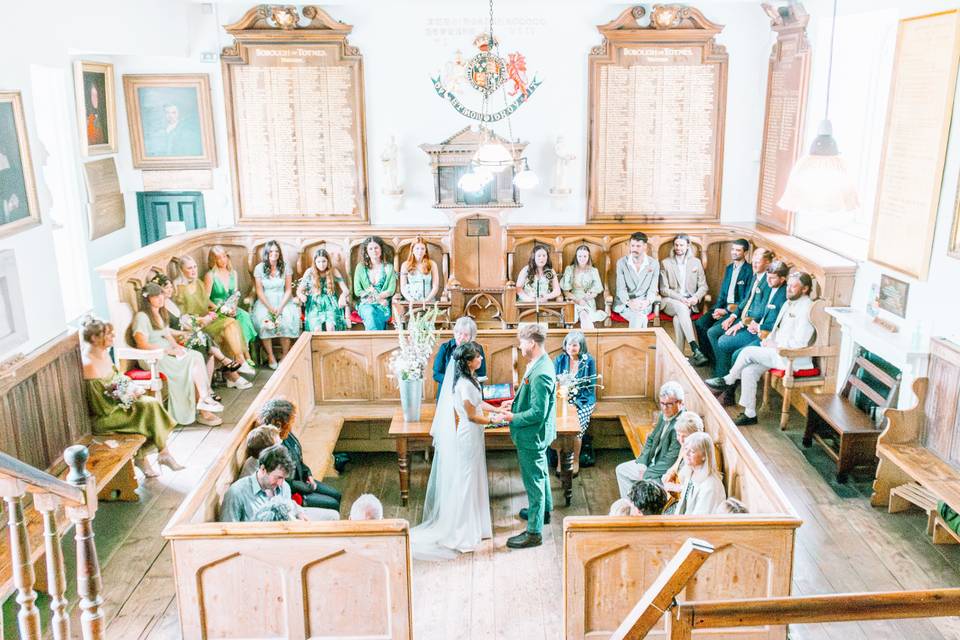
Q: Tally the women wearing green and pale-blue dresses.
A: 11